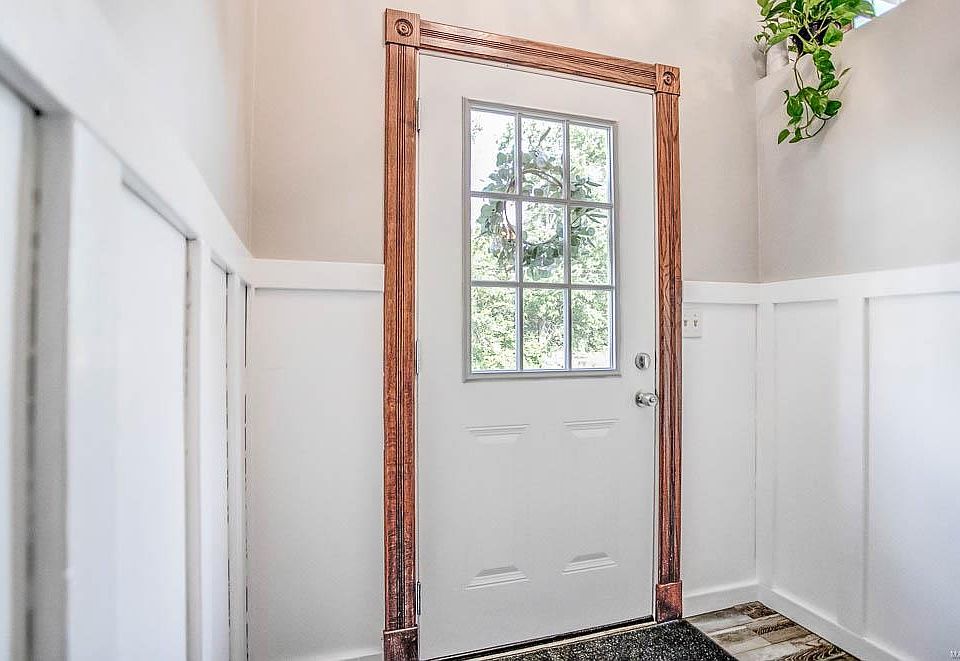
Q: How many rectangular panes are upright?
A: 9